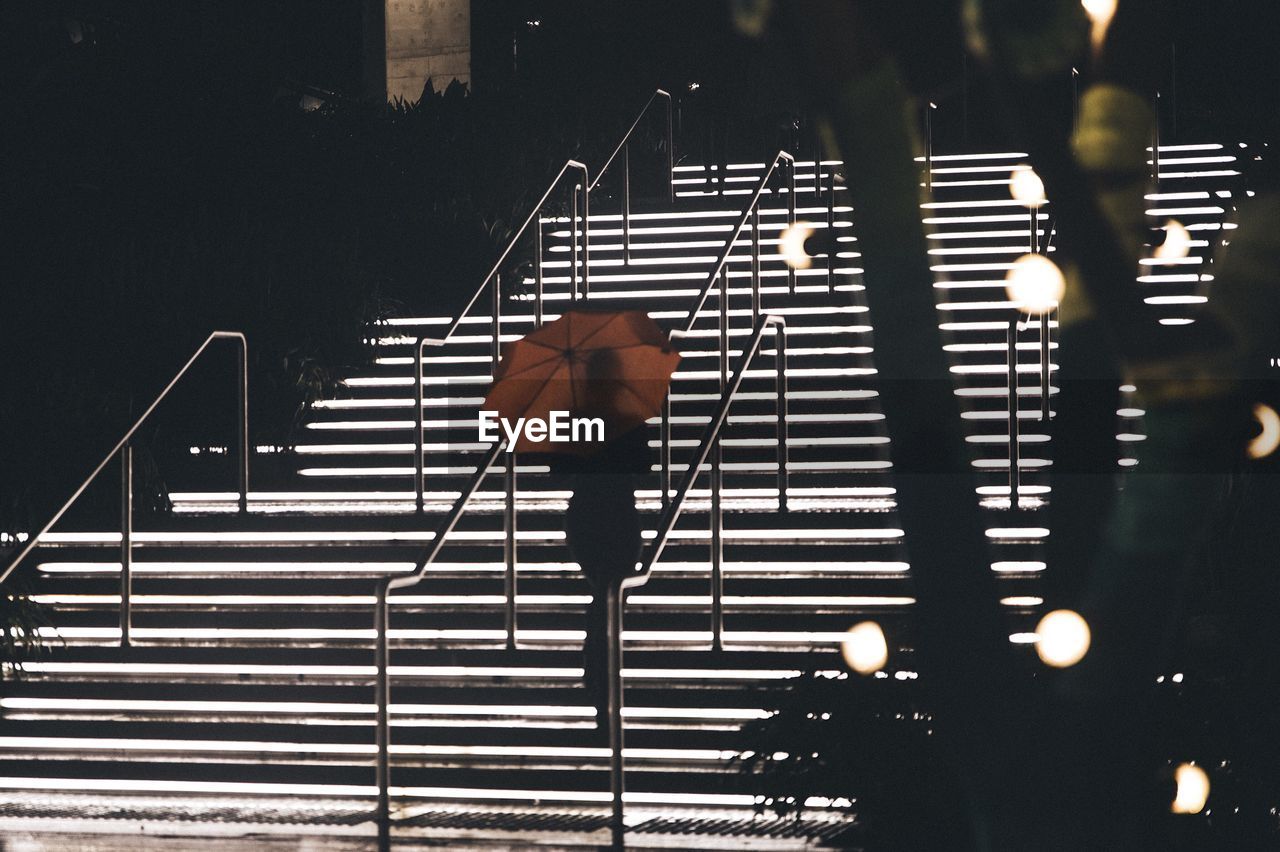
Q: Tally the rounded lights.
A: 9